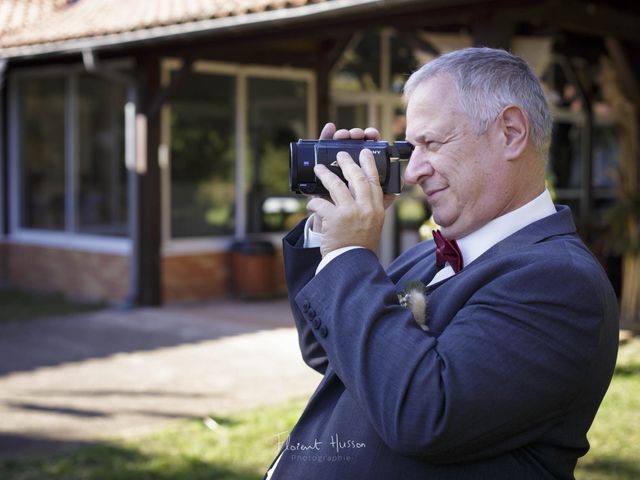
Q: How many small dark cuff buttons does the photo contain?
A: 4